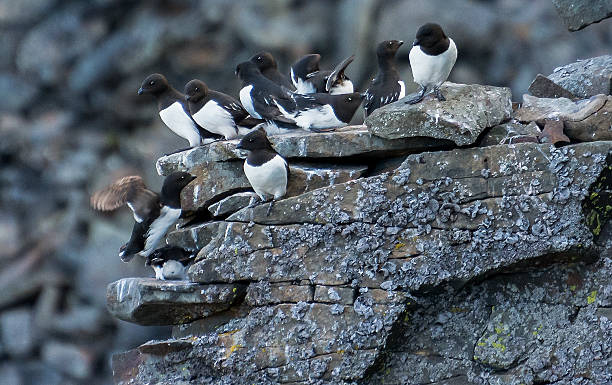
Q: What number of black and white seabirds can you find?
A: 11